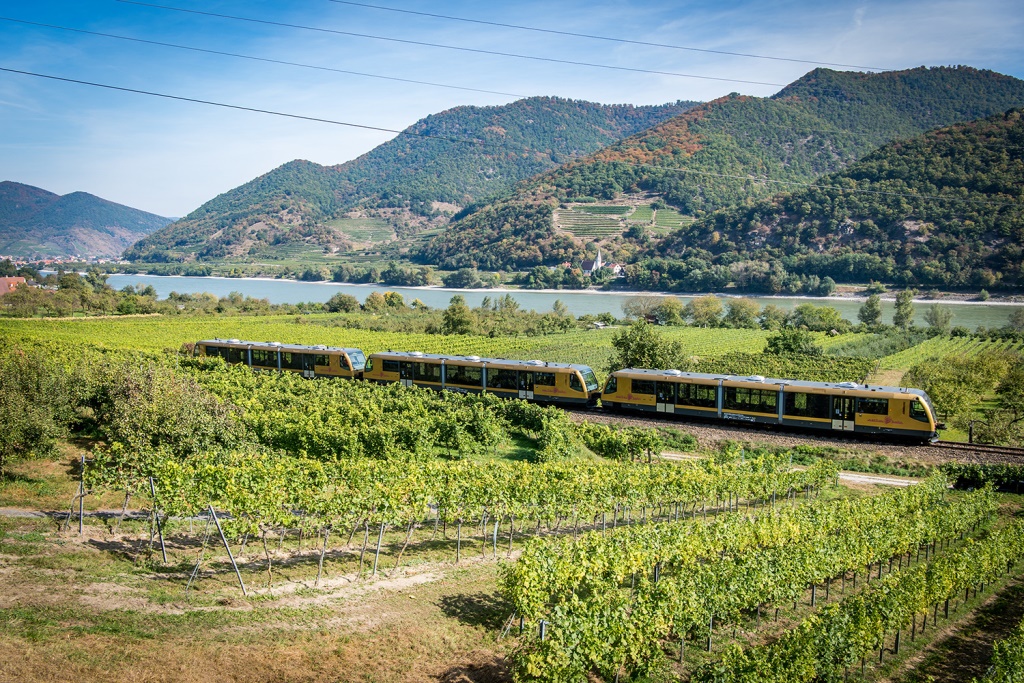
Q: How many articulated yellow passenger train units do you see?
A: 3